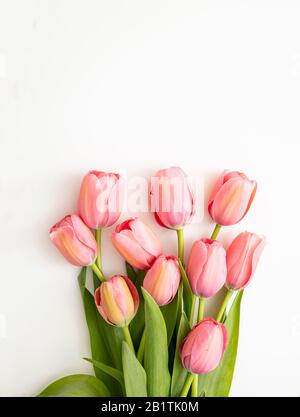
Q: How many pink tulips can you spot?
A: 10